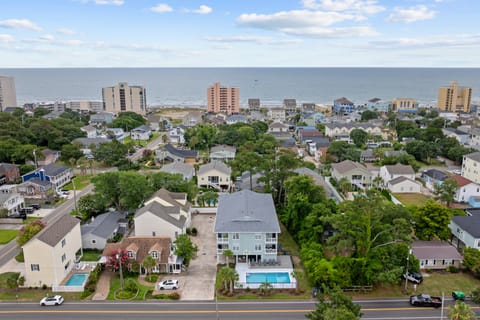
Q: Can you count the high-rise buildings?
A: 4